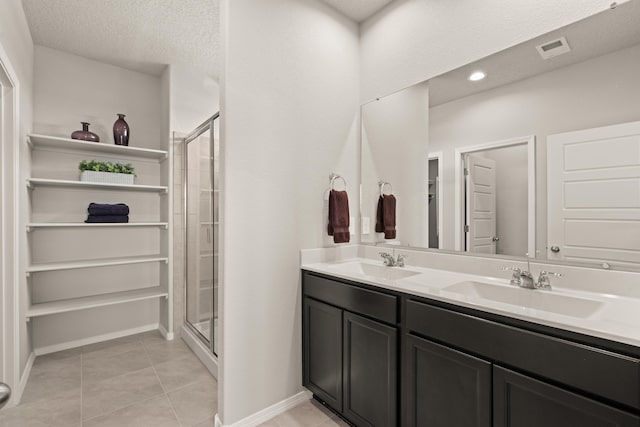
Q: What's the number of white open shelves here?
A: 5